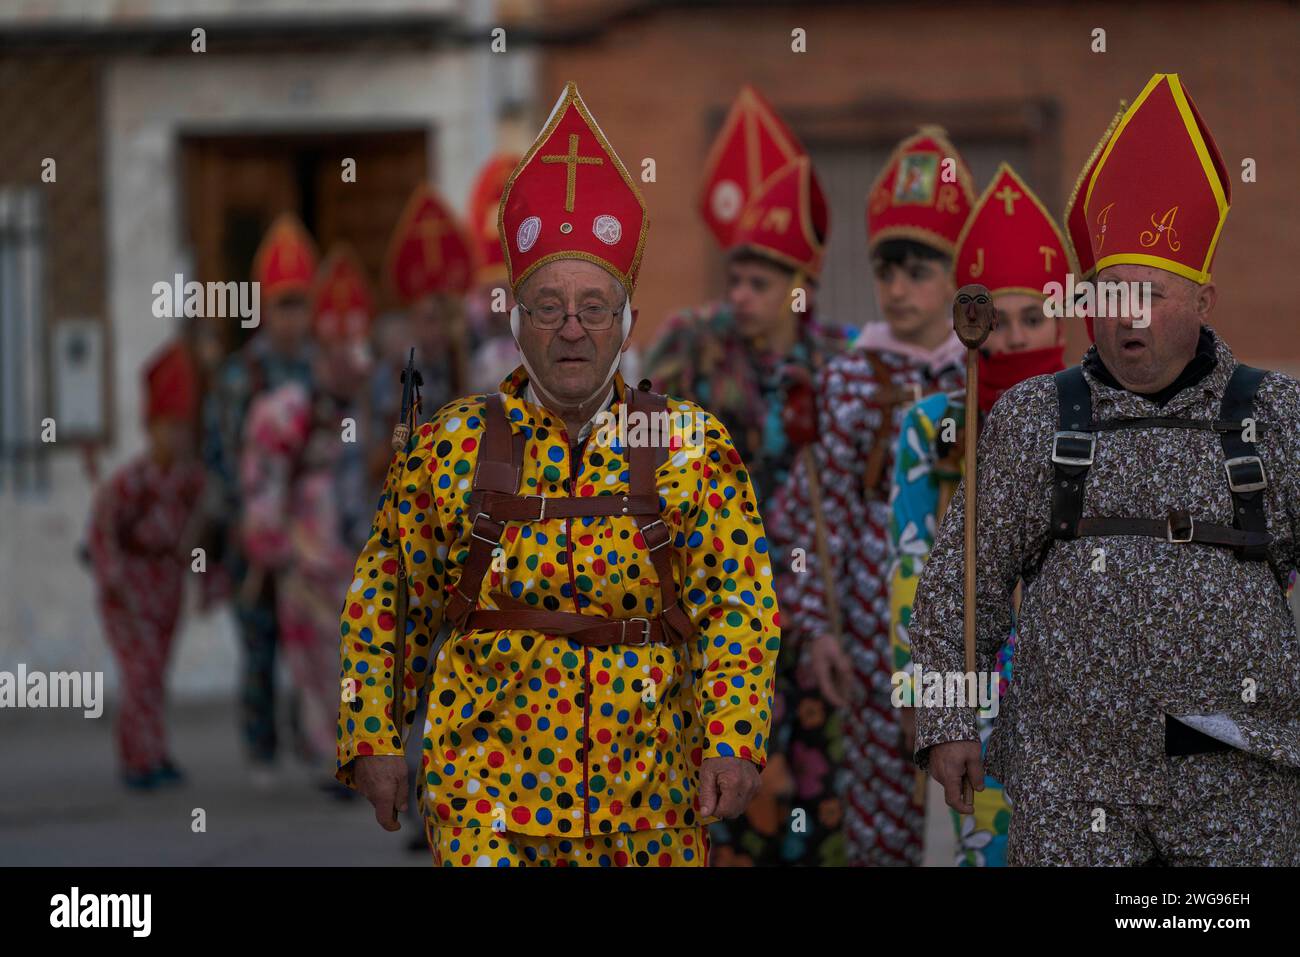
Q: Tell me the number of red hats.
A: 12